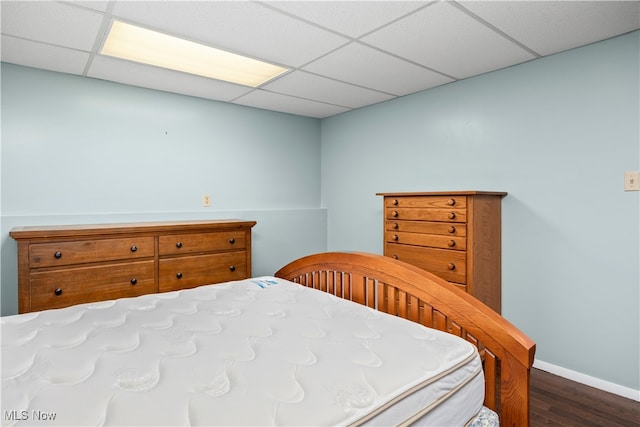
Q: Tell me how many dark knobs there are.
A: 8